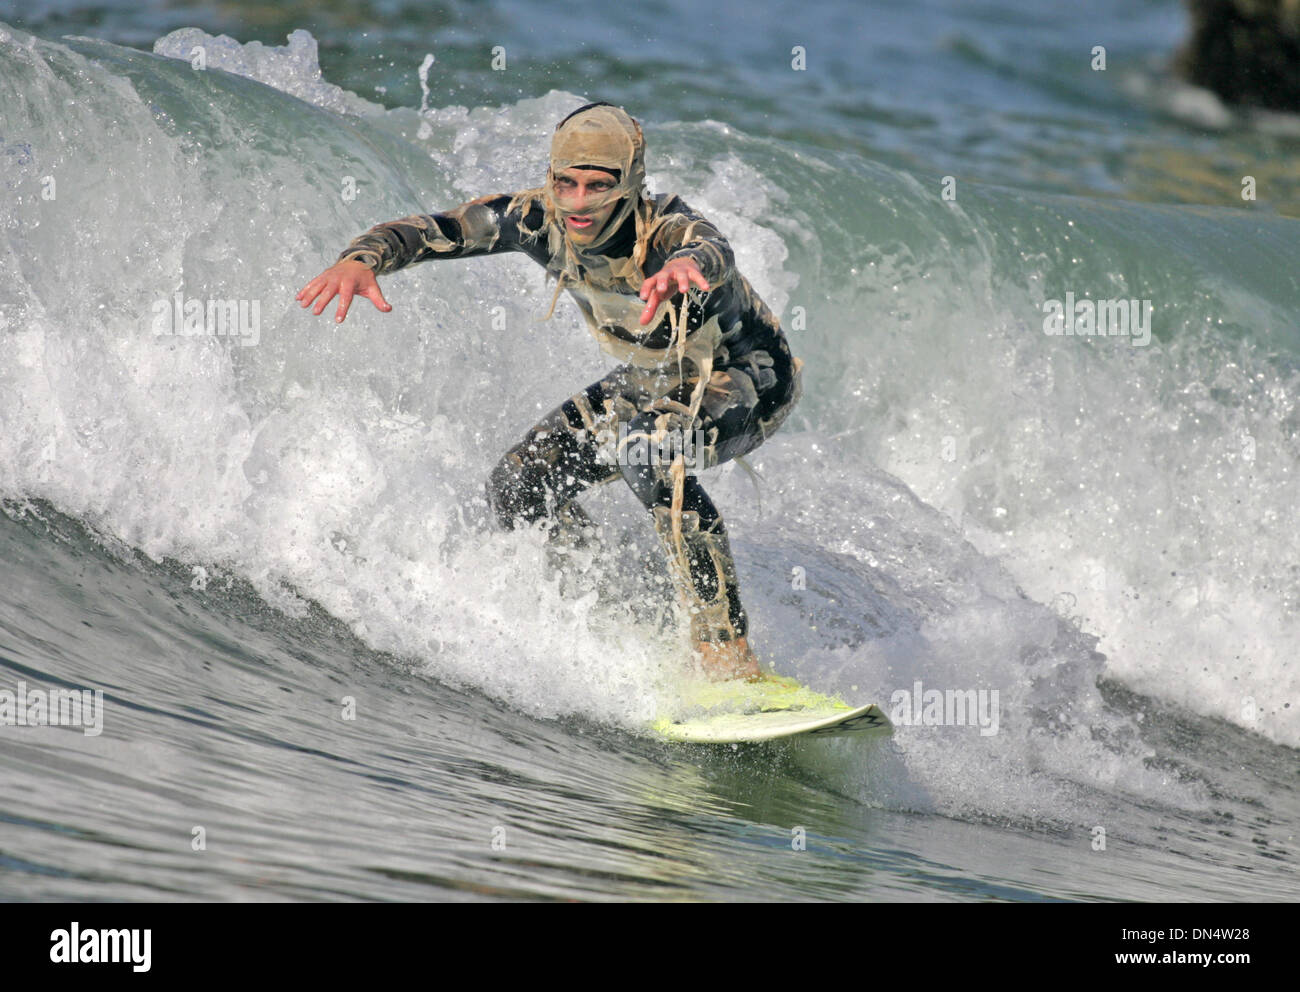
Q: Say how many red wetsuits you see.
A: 0